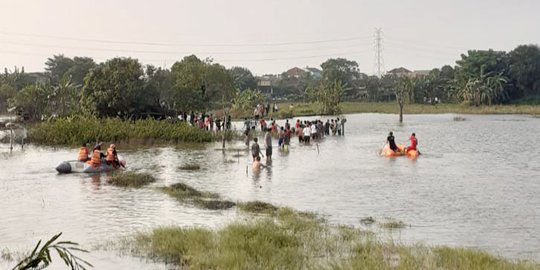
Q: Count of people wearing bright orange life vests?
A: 3